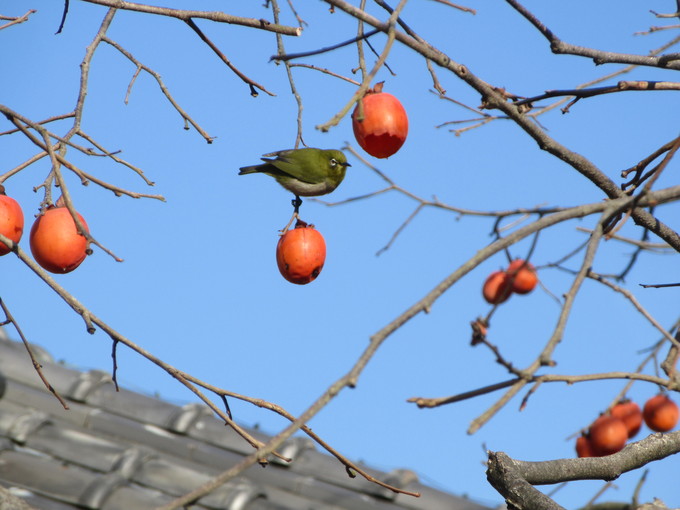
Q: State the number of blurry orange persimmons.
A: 6